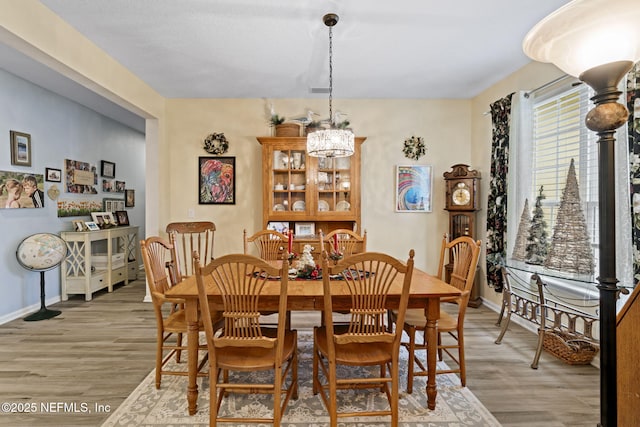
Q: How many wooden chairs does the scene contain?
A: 7